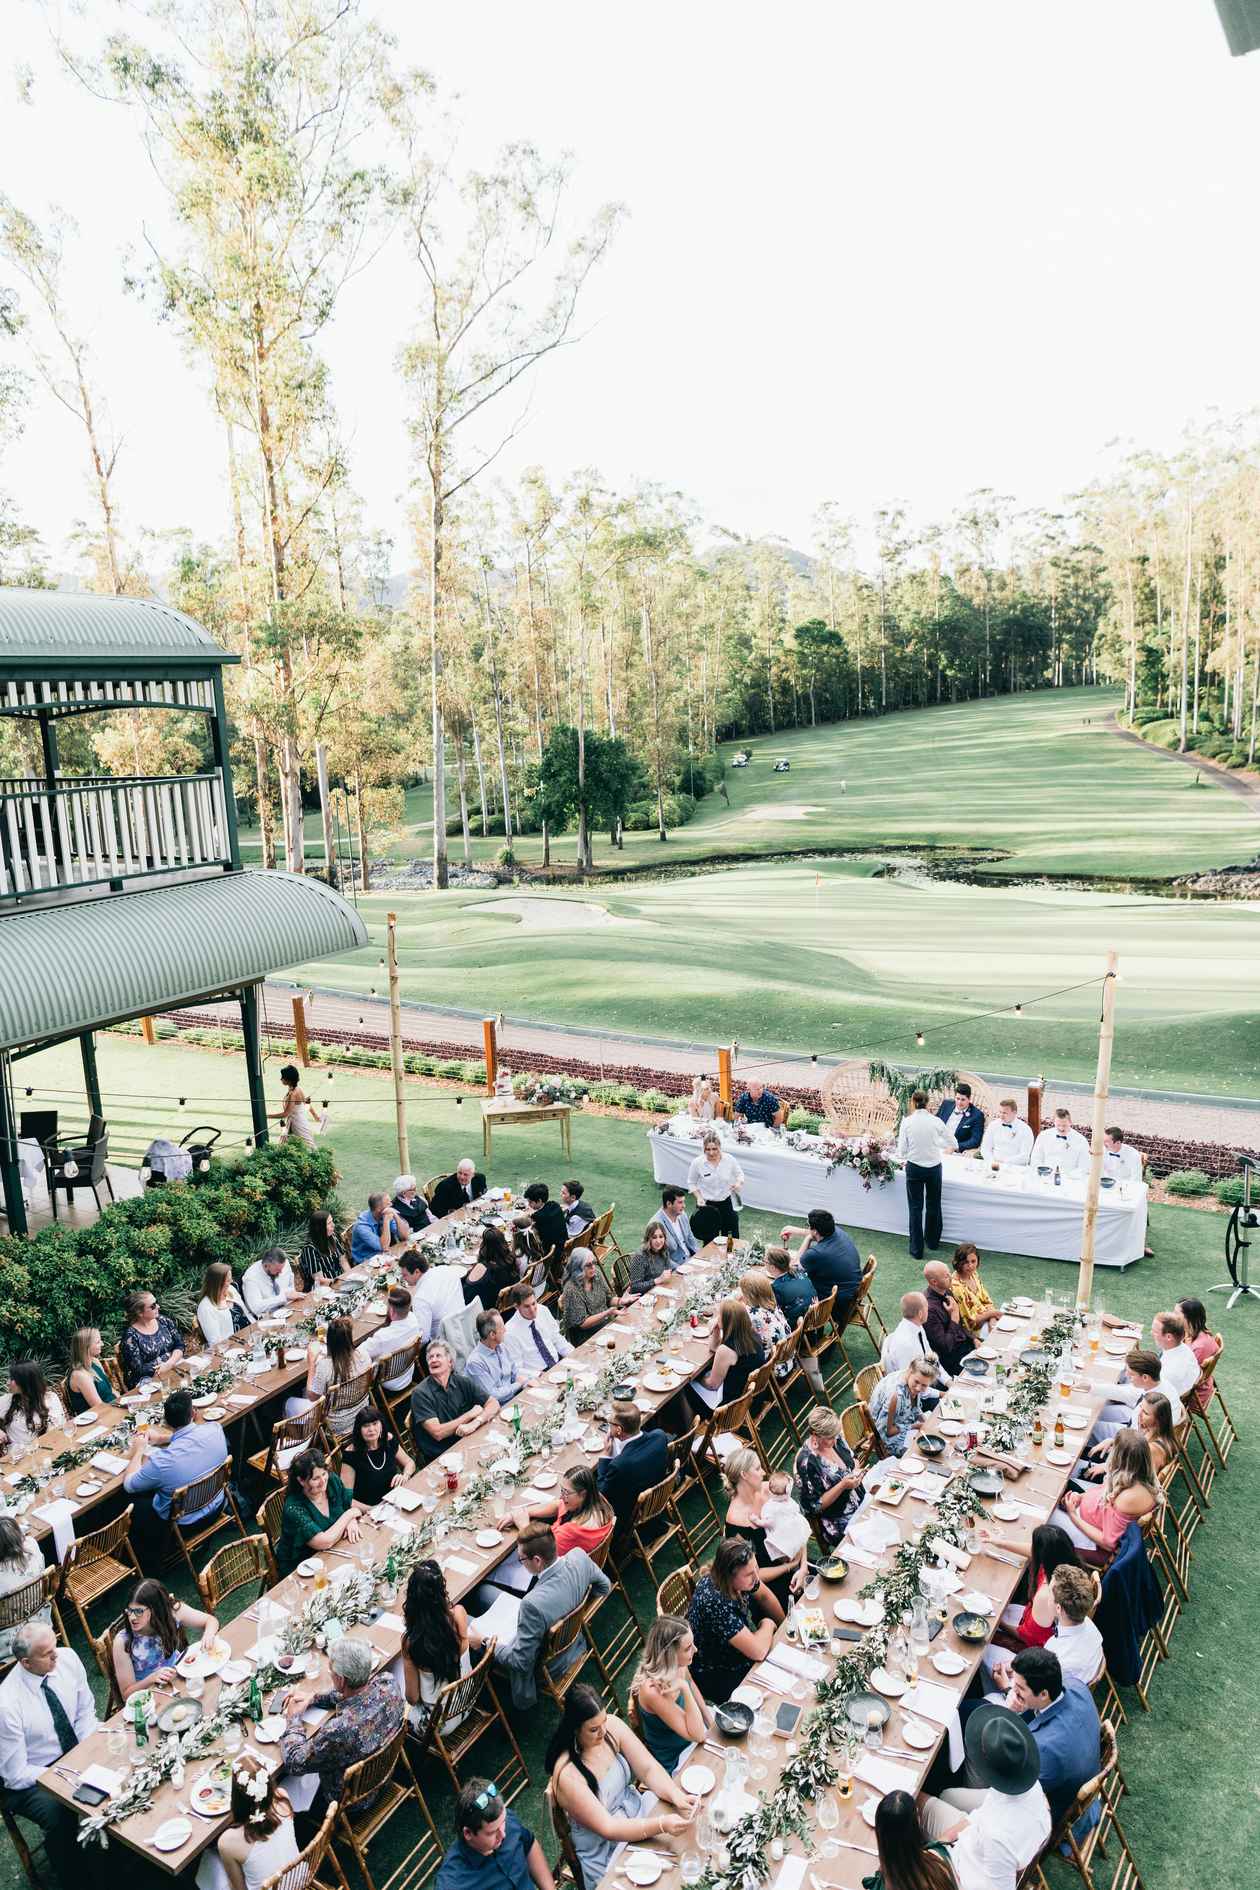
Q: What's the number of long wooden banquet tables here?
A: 3